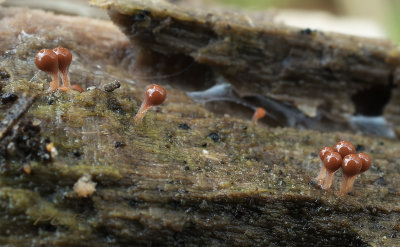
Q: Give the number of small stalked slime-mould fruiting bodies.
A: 9